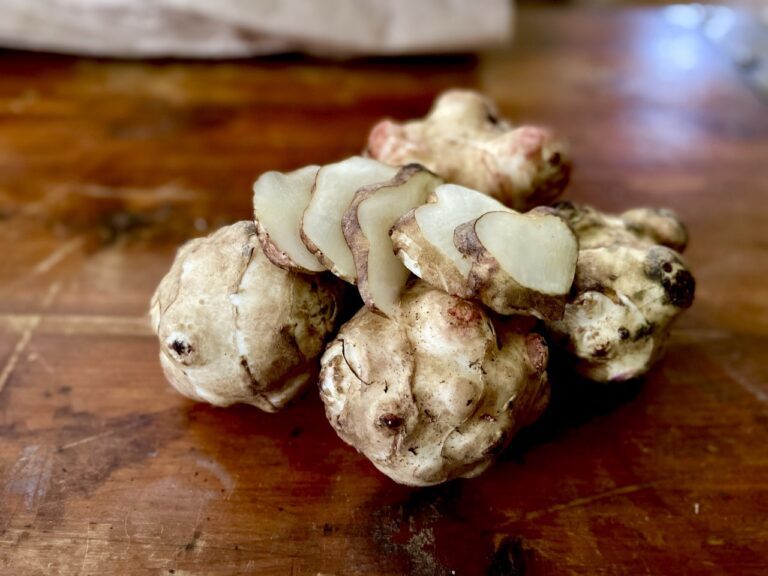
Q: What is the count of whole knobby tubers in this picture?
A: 4